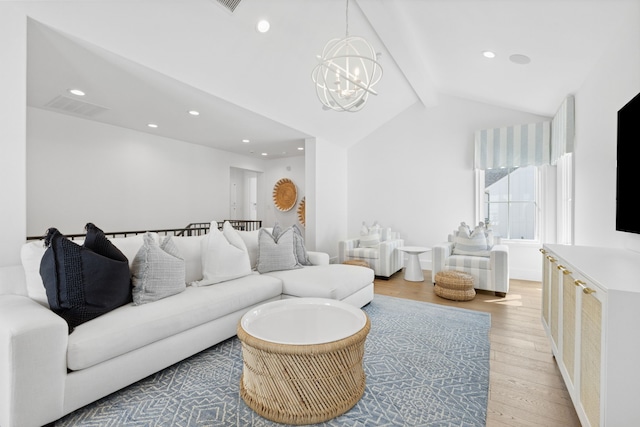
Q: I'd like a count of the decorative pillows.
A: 7